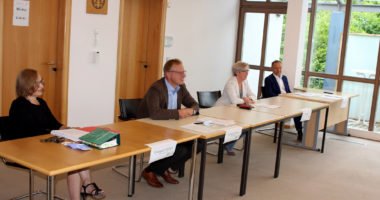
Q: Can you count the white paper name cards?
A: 4